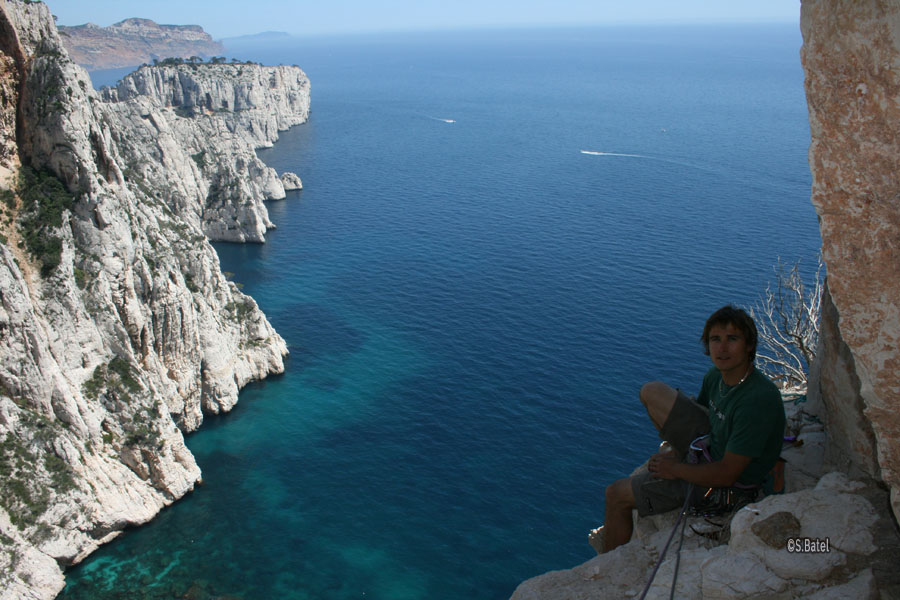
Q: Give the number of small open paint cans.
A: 0